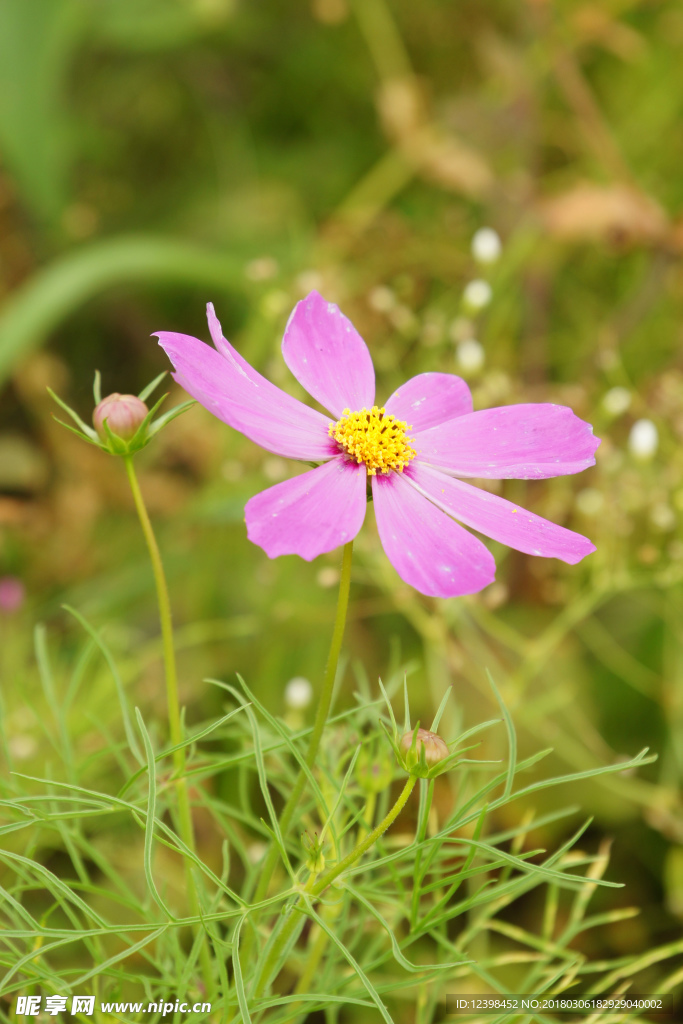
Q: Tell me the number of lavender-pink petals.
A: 7